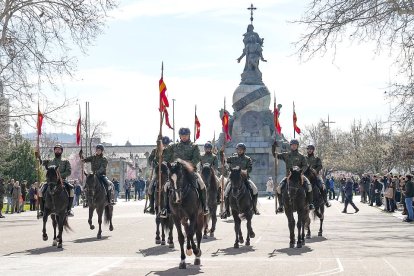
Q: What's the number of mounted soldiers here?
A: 8